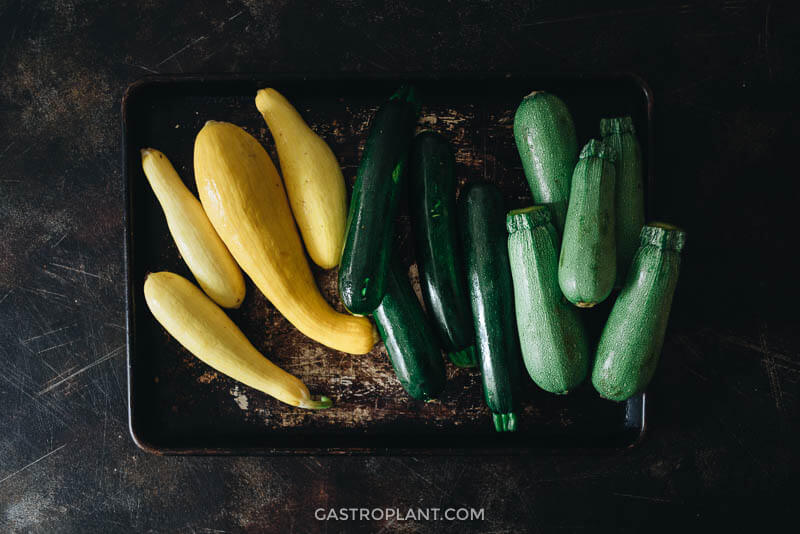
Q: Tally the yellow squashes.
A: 4